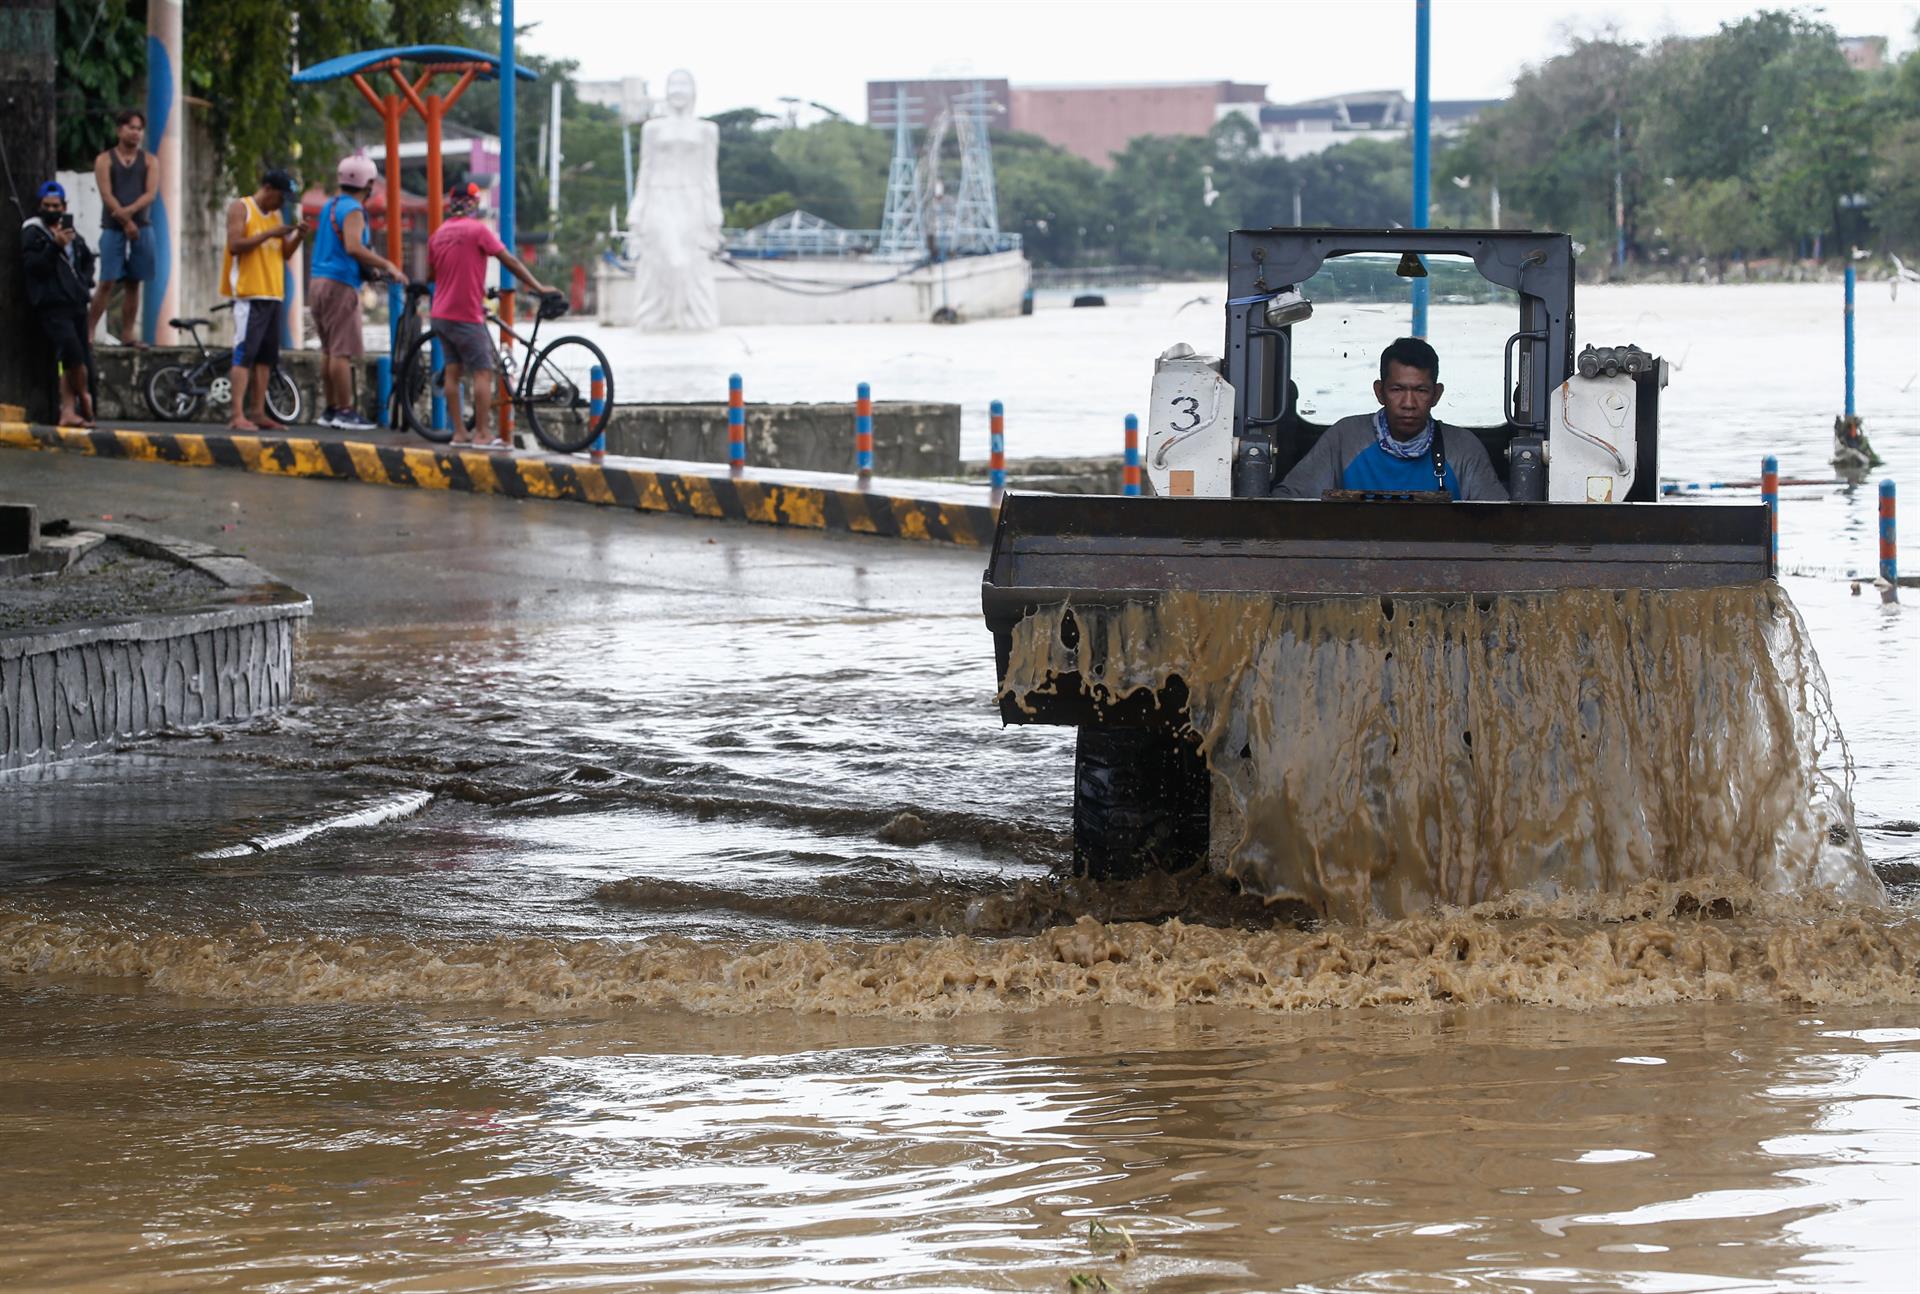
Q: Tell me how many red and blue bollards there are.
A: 7